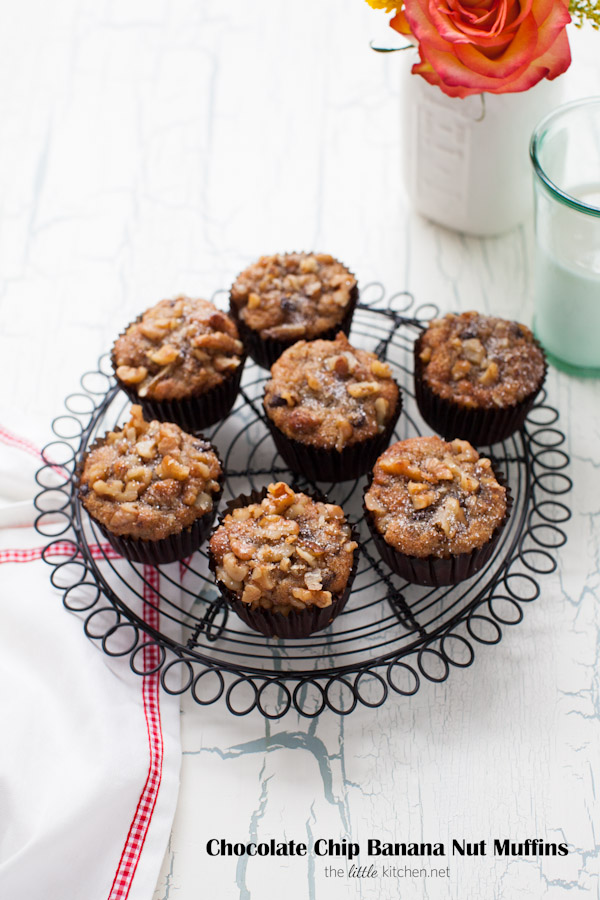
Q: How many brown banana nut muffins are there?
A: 7